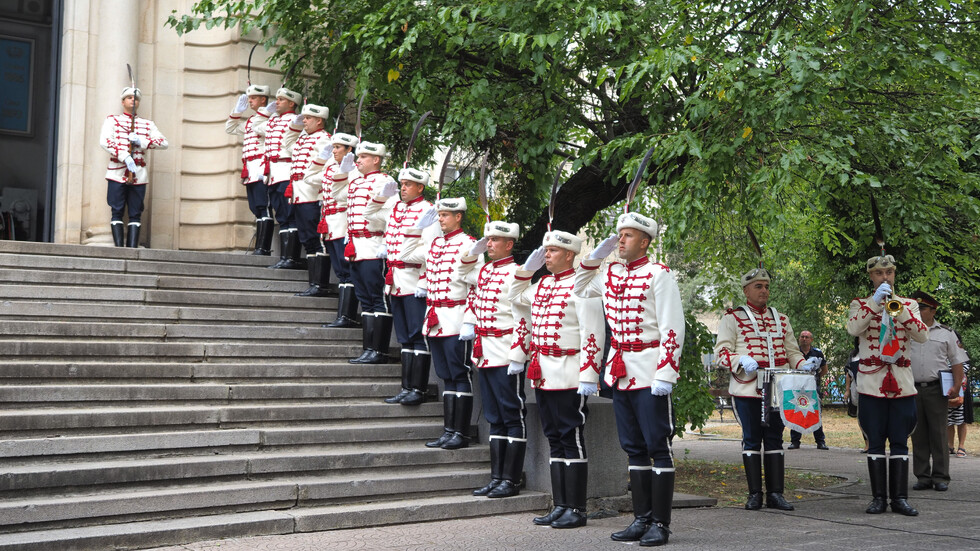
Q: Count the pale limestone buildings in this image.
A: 1